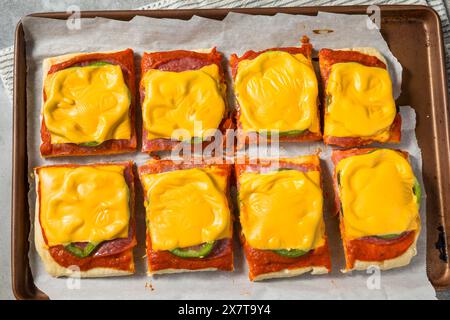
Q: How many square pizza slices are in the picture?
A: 8